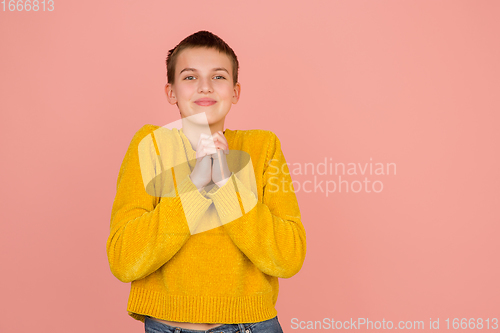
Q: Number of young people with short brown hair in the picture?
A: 1